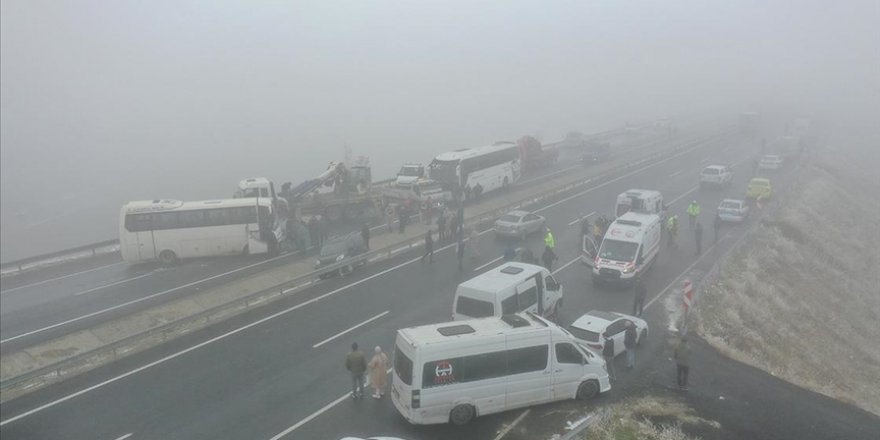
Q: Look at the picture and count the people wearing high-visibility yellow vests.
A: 3